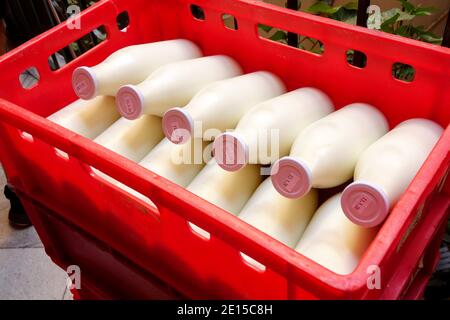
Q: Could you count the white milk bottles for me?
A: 12